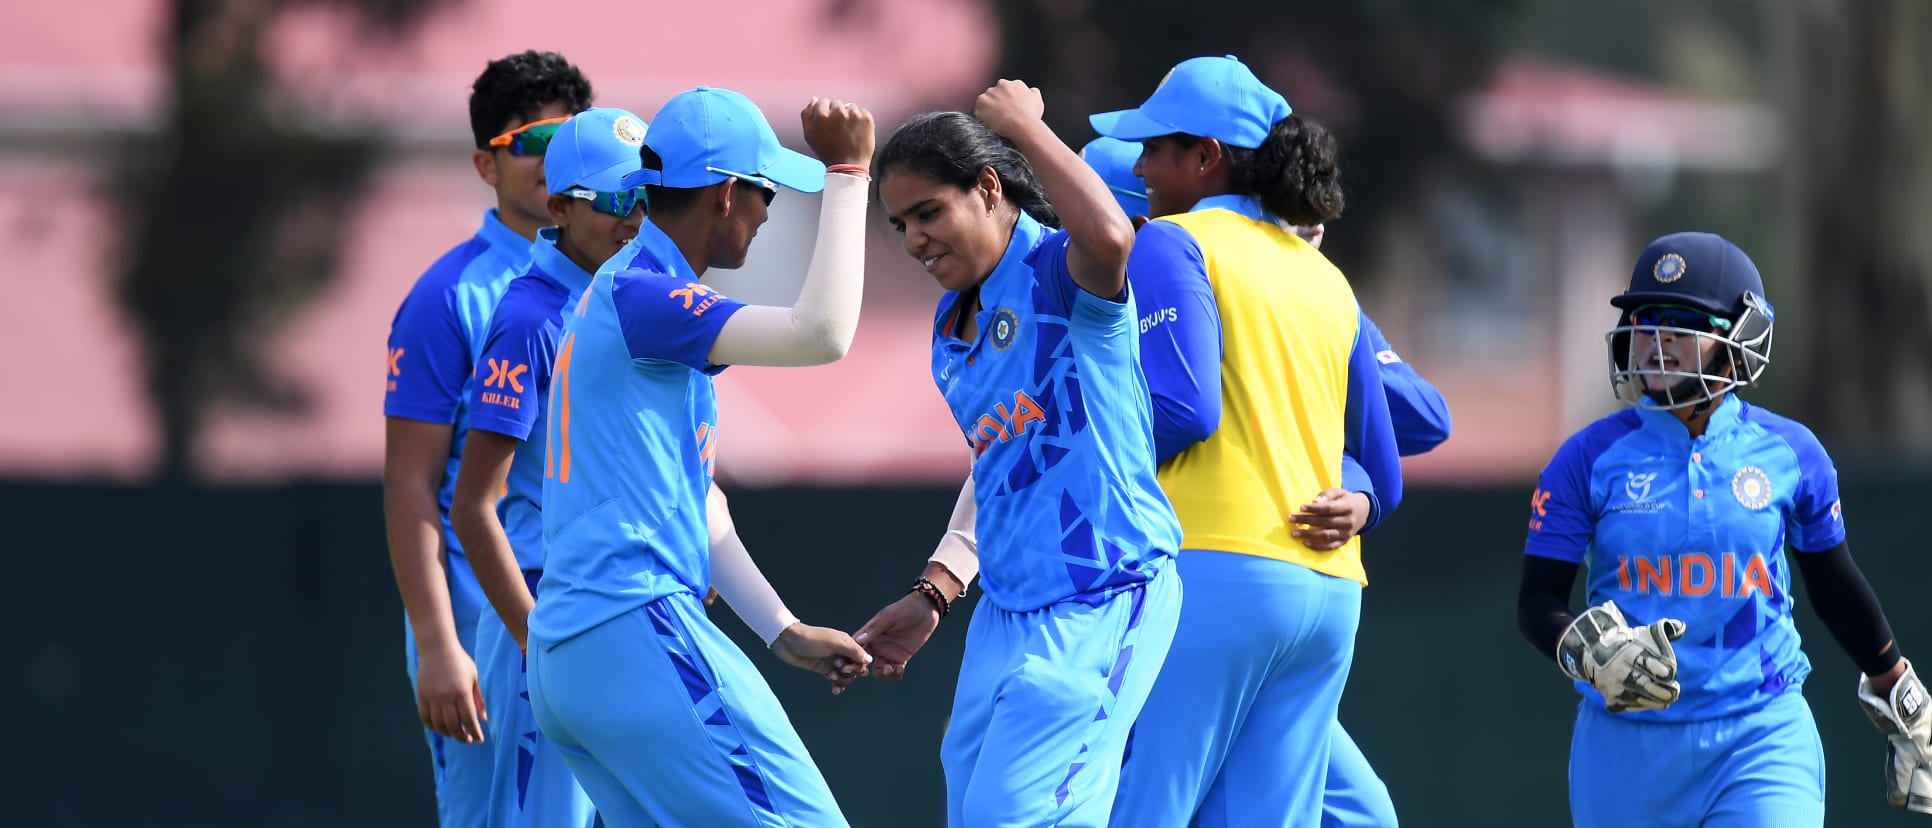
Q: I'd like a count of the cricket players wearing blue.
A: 7